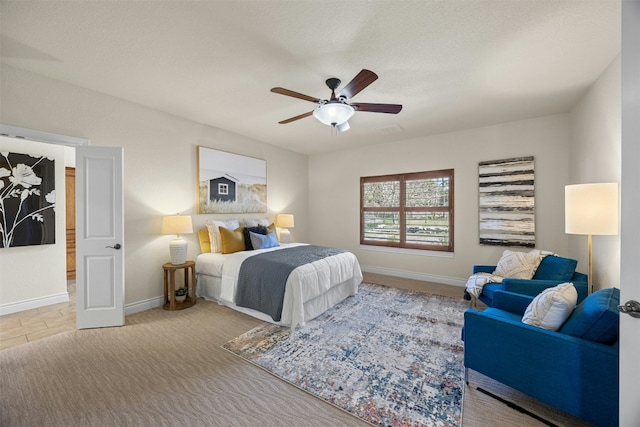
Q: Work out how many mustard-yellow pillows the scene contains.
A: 3